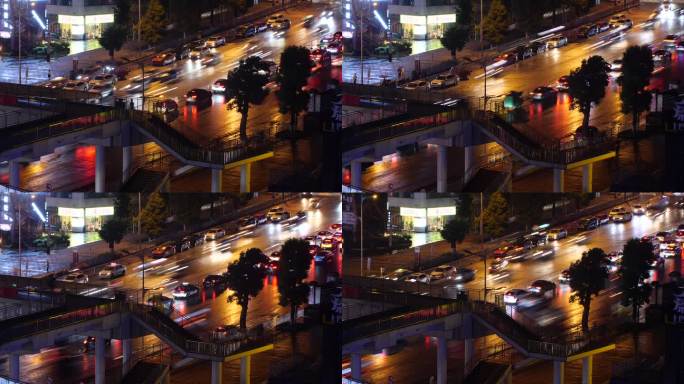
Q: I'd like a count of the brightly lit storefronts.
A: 4